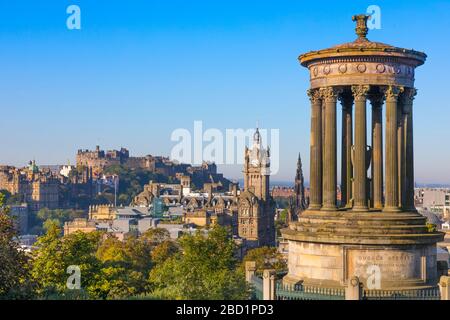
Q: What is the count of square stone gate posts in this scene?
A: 4